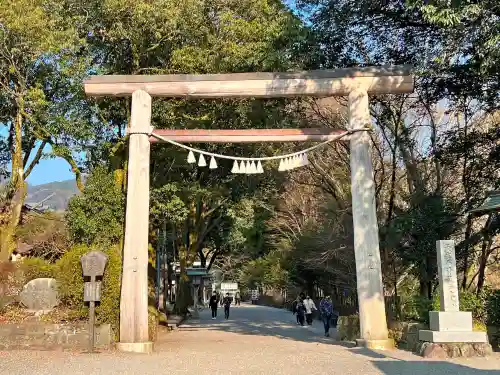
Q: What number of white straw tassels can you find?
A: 15